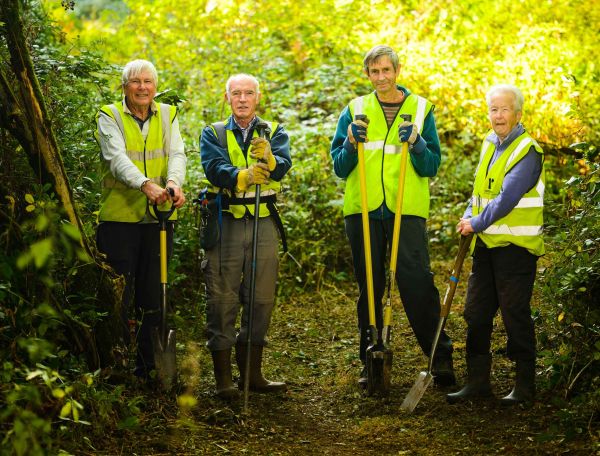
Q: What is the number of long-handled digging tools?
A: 4